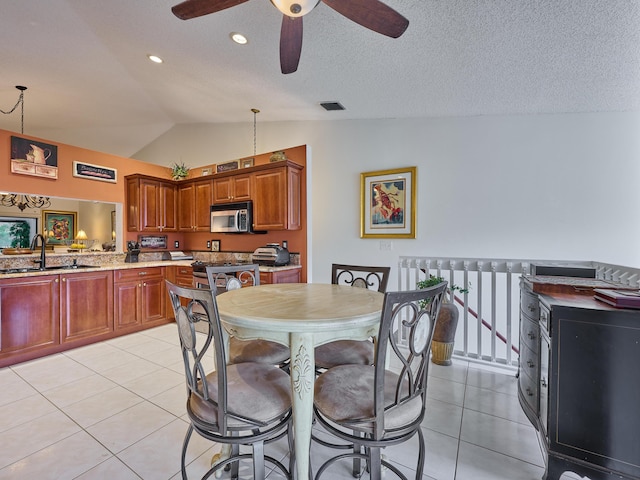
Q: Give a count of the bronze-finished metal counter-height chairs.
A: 4